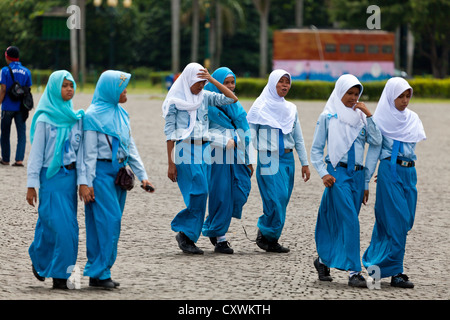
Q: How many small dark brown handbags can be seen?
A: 1